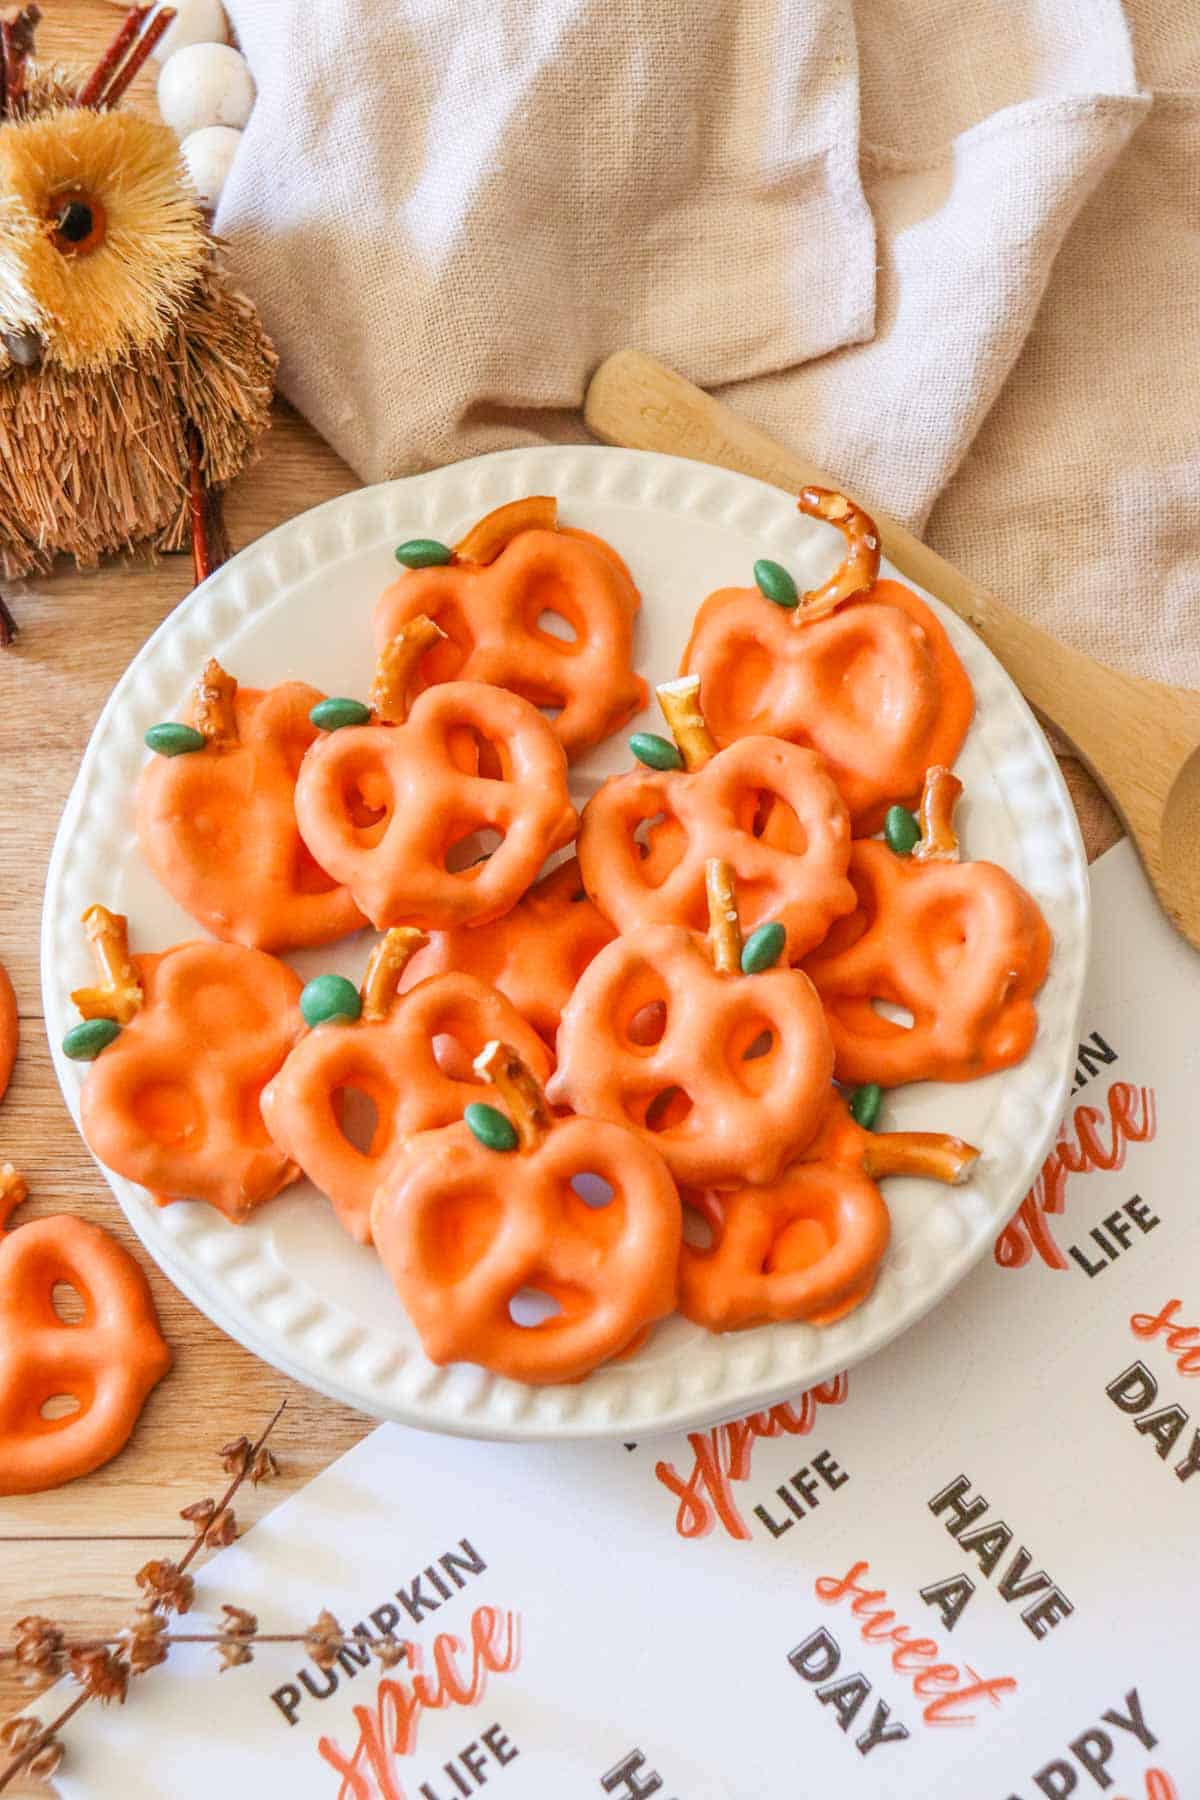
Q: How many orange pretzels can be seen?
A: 14